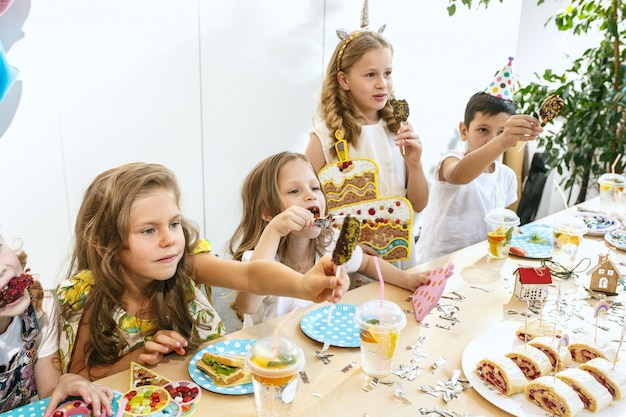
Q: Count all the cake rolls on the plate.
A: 8